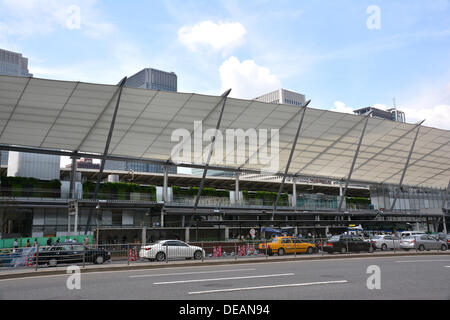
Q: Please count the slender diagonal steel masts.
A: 5